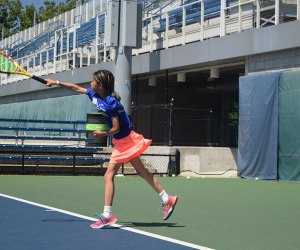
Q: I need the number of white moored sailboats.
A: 0